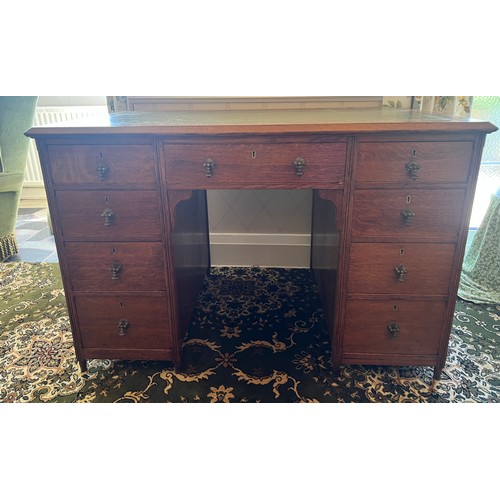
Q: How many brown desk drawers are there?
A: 9